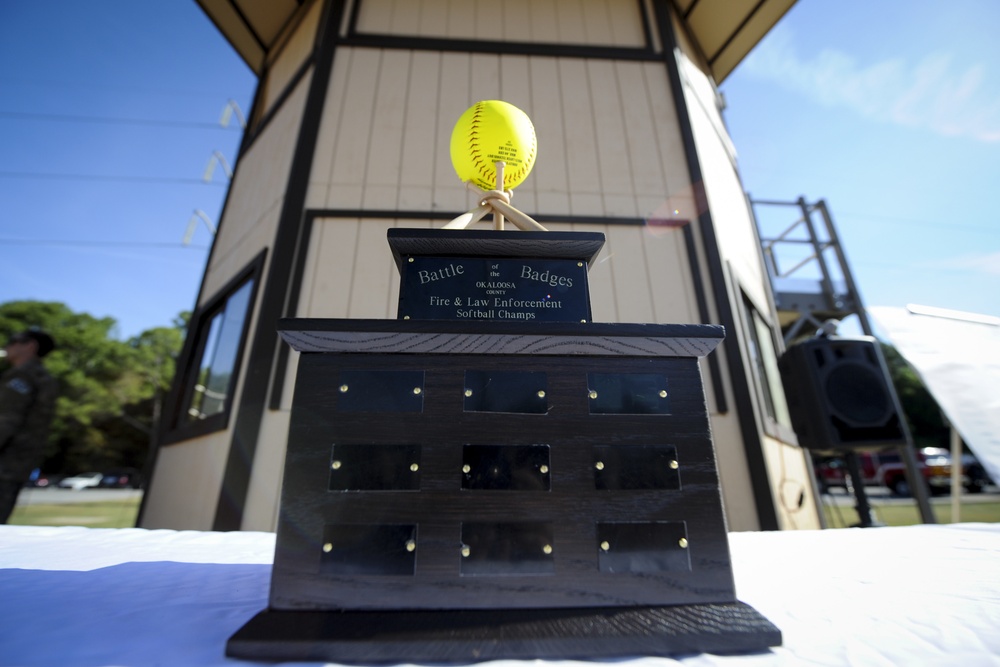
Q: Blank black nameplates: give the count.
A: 9